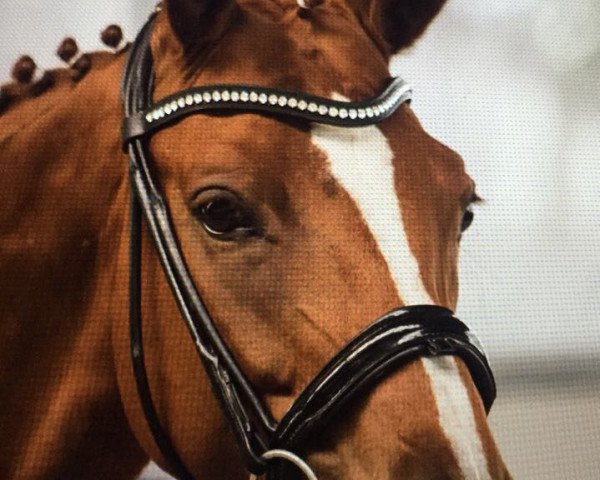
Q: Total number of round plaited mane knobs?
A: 3